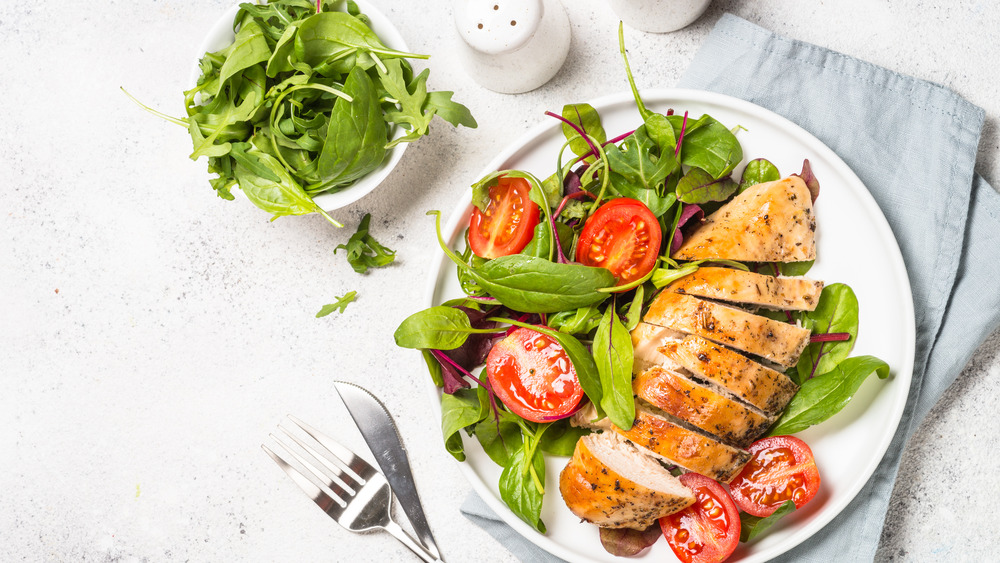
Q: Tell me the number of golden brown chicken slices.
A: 7